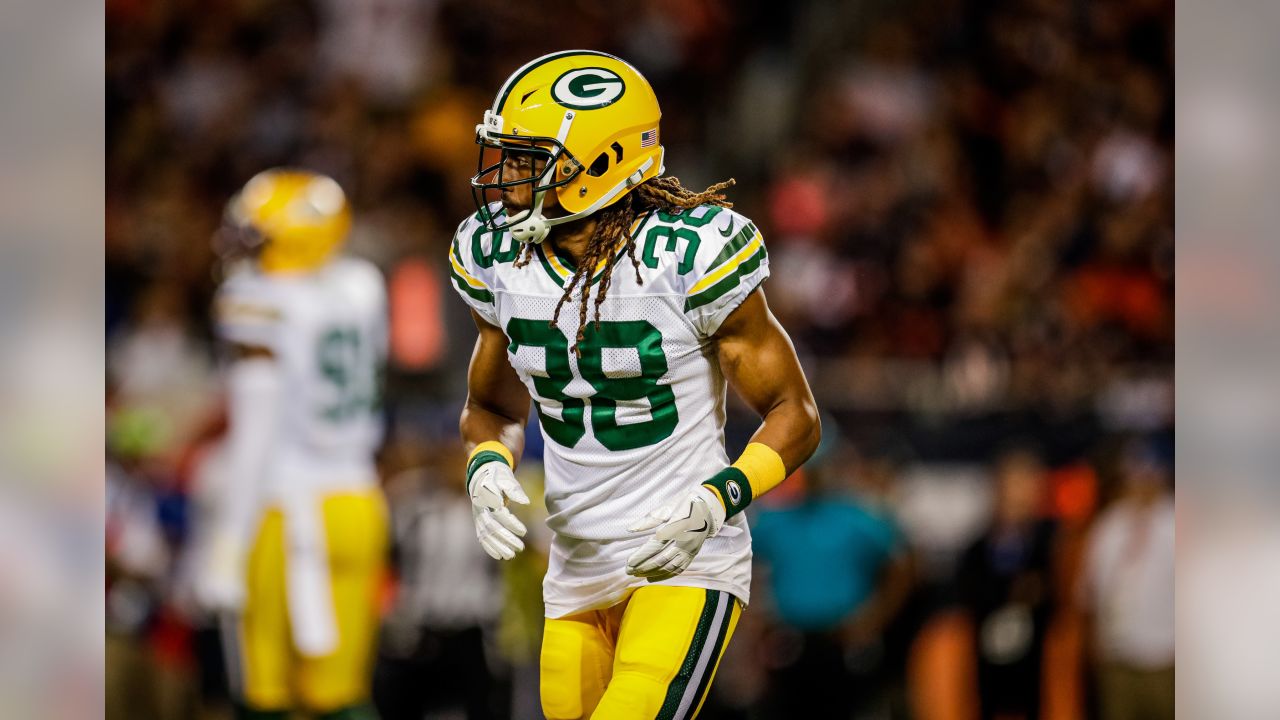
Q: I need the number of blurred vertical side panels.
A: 2